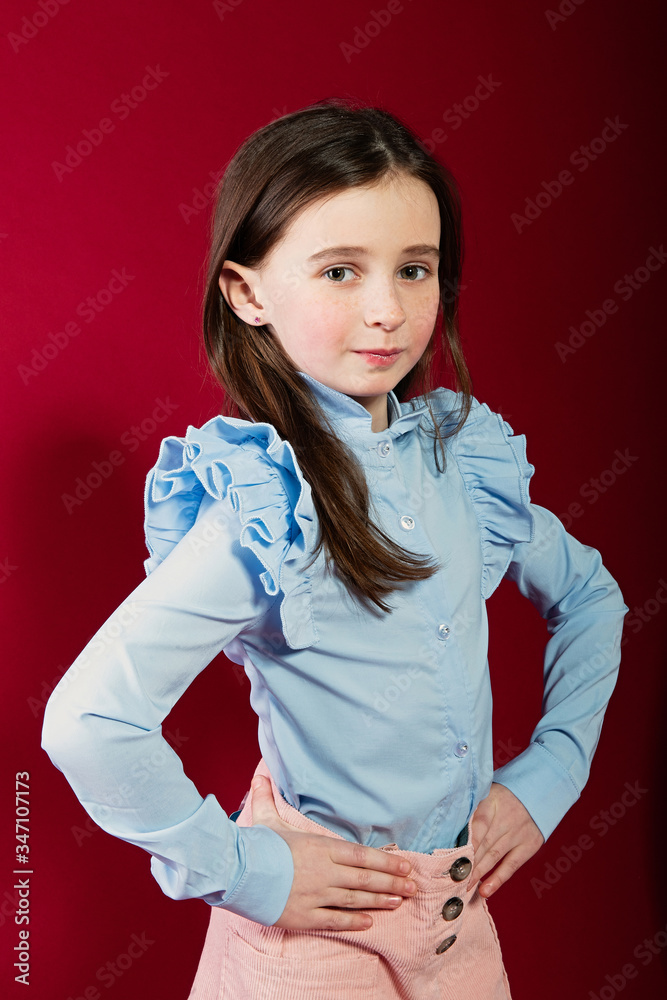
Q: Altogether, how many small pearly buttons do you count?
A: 4